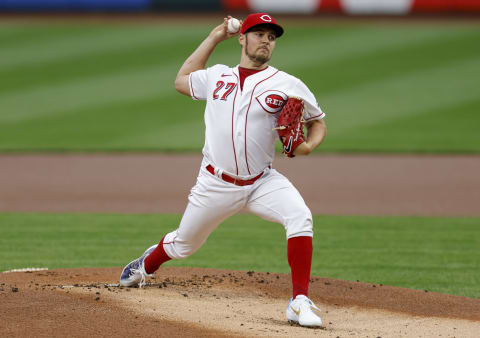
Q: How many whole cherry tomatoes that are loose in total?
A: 0